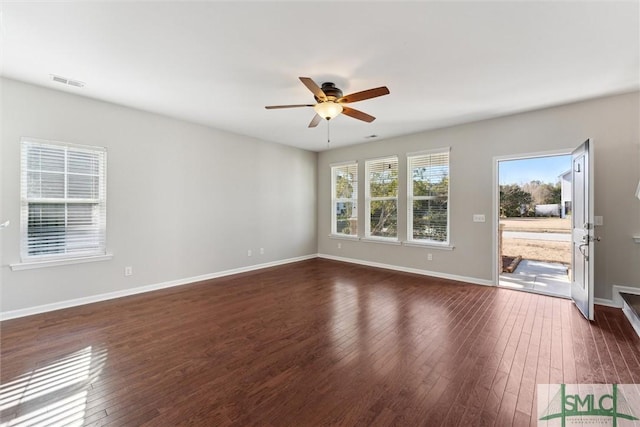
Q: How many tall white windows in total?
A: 4